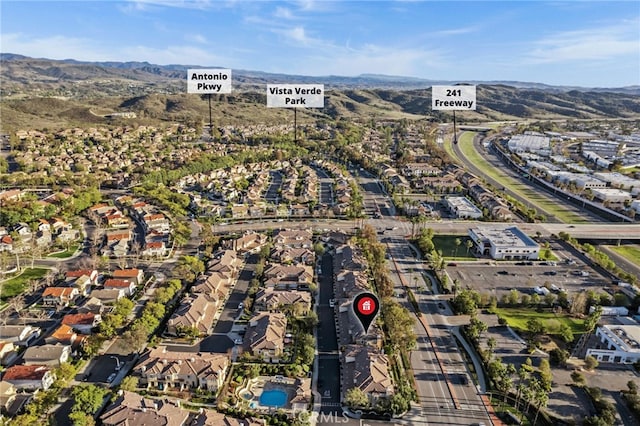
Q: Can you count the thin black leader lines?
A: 3